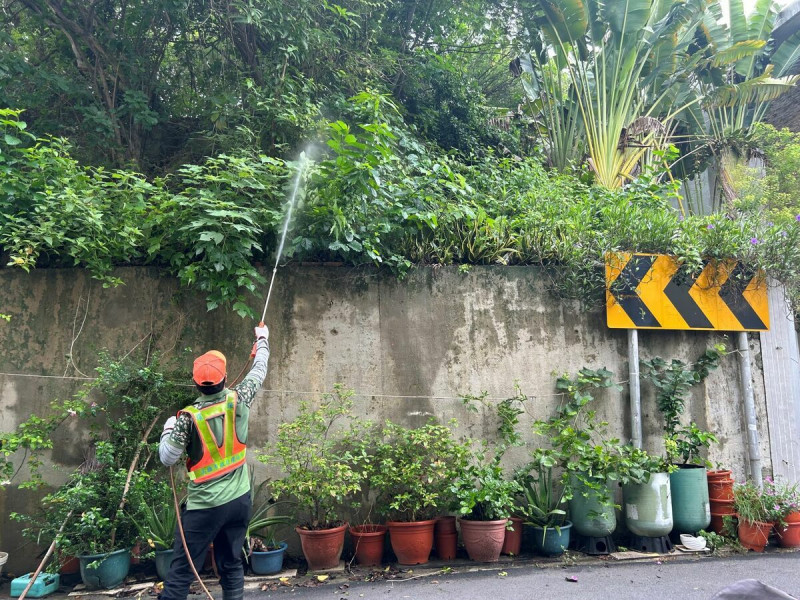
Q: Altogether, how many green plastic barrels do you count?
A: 3